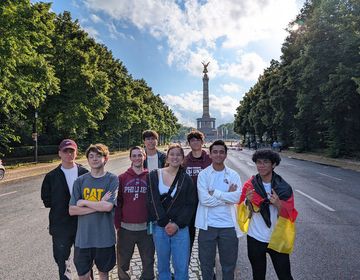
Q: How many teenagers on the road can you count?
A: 8